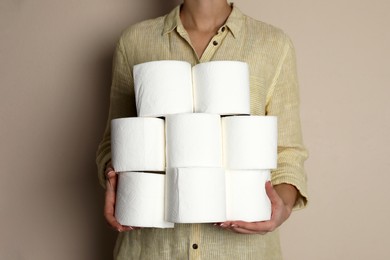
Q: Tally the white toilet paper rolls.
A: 8